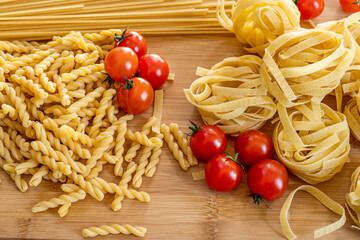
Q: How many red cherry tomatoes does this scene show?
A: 10